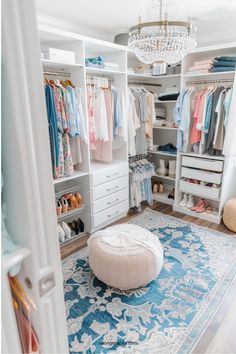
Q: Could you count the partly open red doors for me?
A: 0